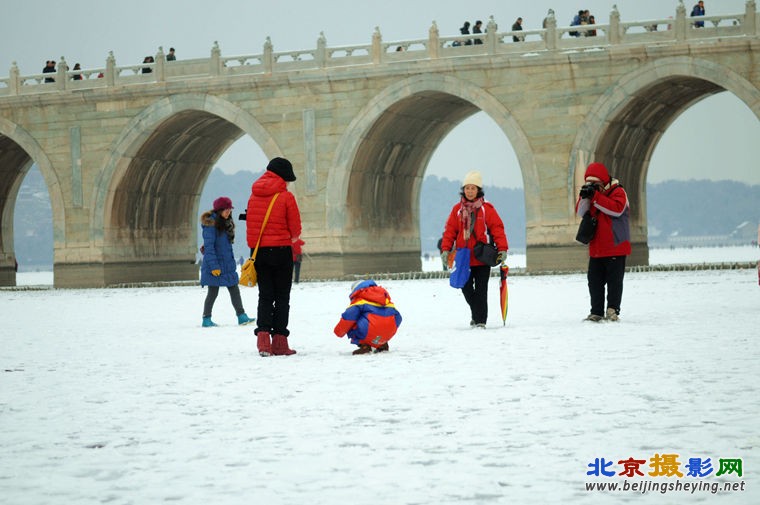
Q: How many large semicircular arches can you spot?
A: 4